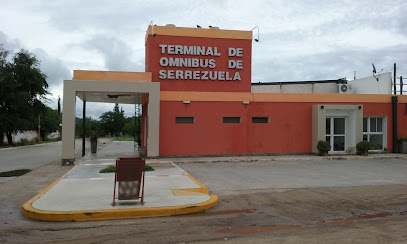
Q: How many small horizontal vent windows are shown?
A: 3